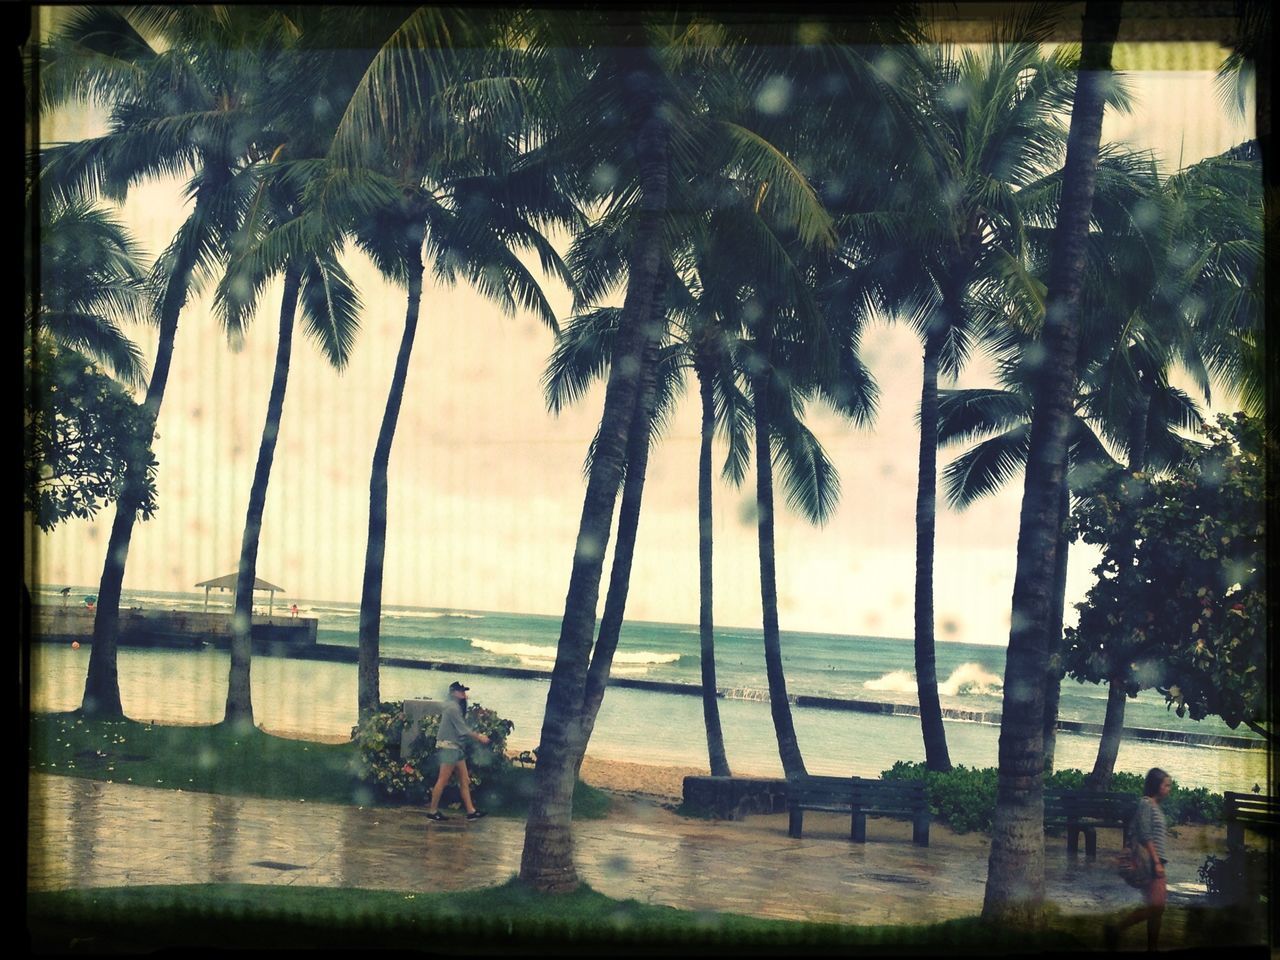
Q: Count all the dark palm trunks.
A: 11